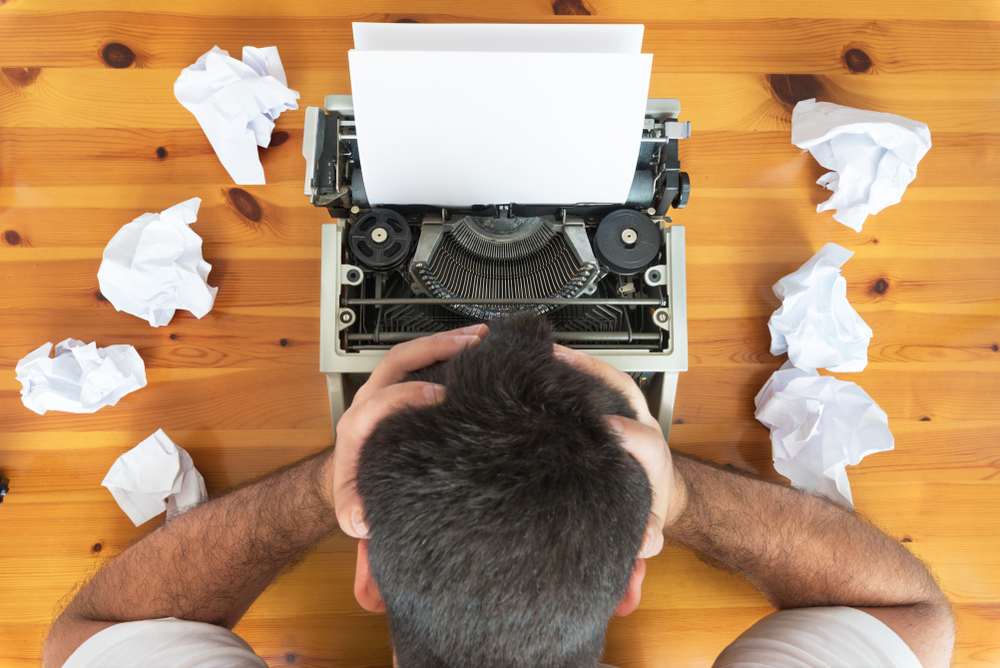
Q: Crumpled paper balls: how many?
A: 7